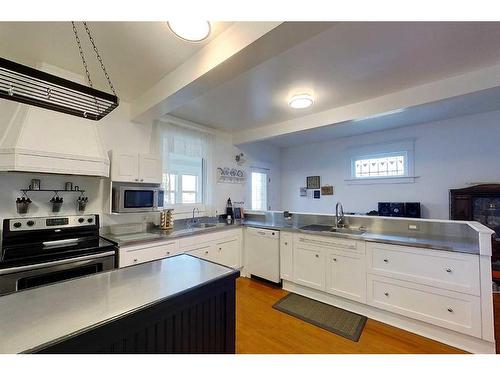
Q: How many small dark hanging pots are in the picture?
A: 3